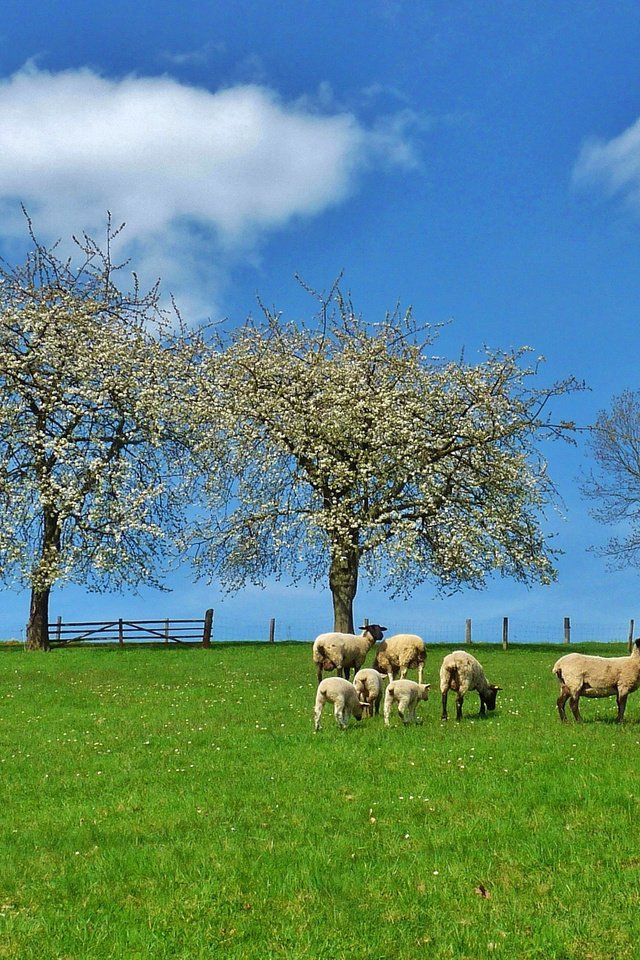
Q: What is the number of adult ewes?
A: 4